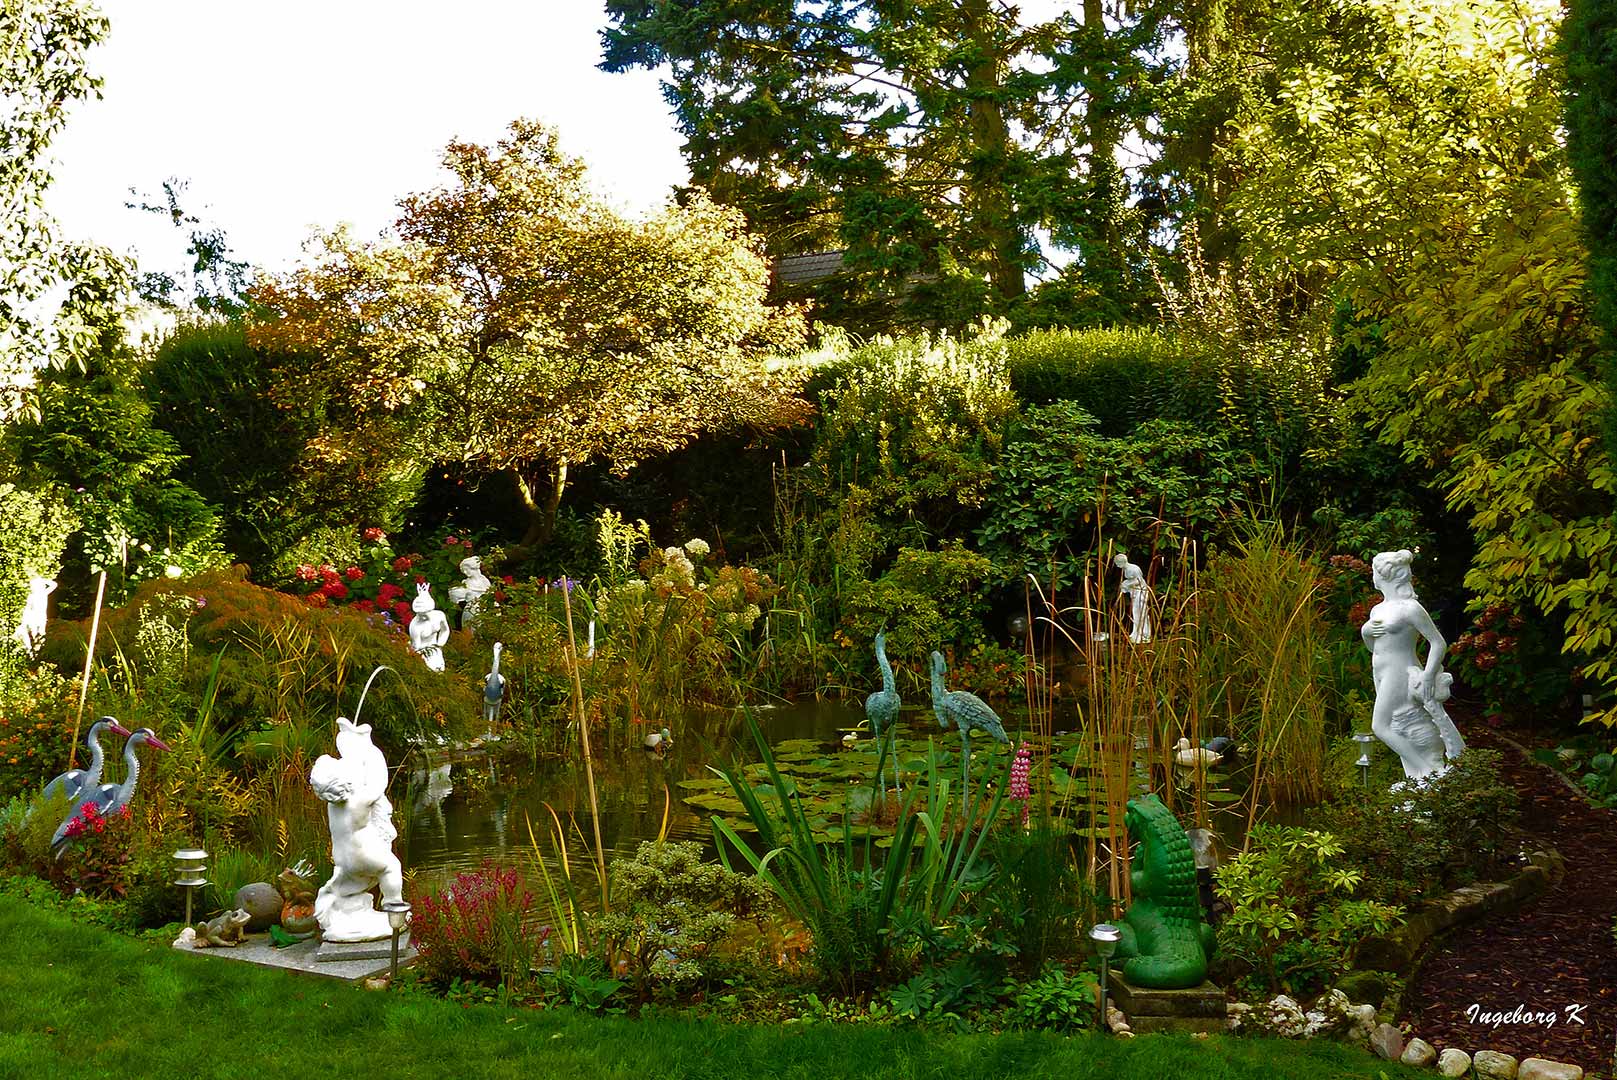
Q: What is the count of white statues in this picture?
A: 6